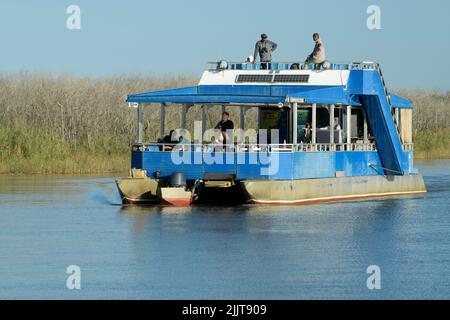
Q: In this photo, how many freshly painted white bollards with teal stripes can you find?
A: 0